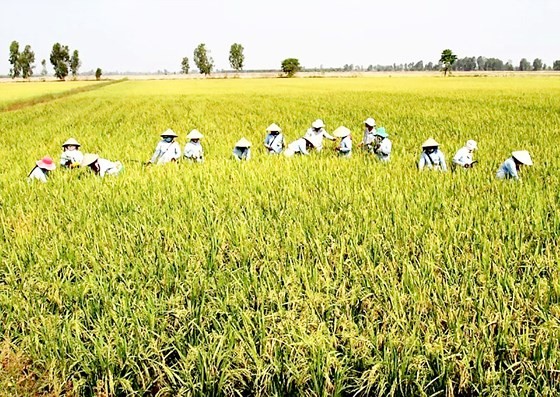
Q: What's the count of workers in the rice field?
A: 15